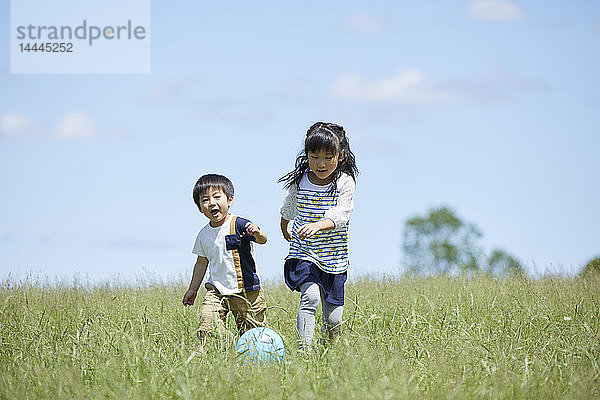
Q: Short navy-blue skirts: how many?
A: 1